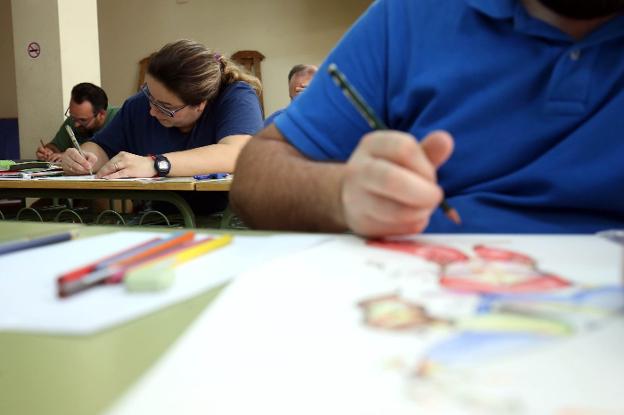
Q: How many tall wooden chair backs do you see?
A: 2